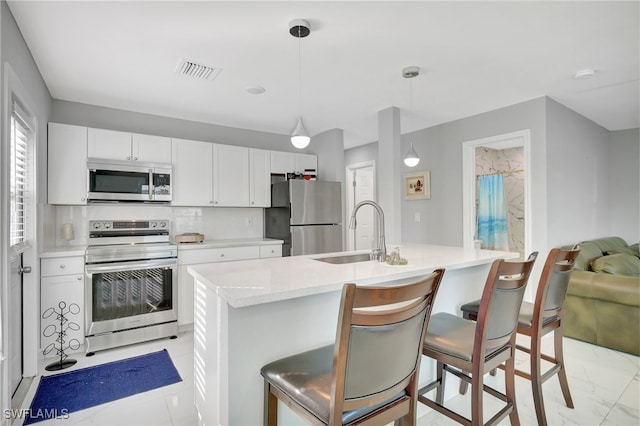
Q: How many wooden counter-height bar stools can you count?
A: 3